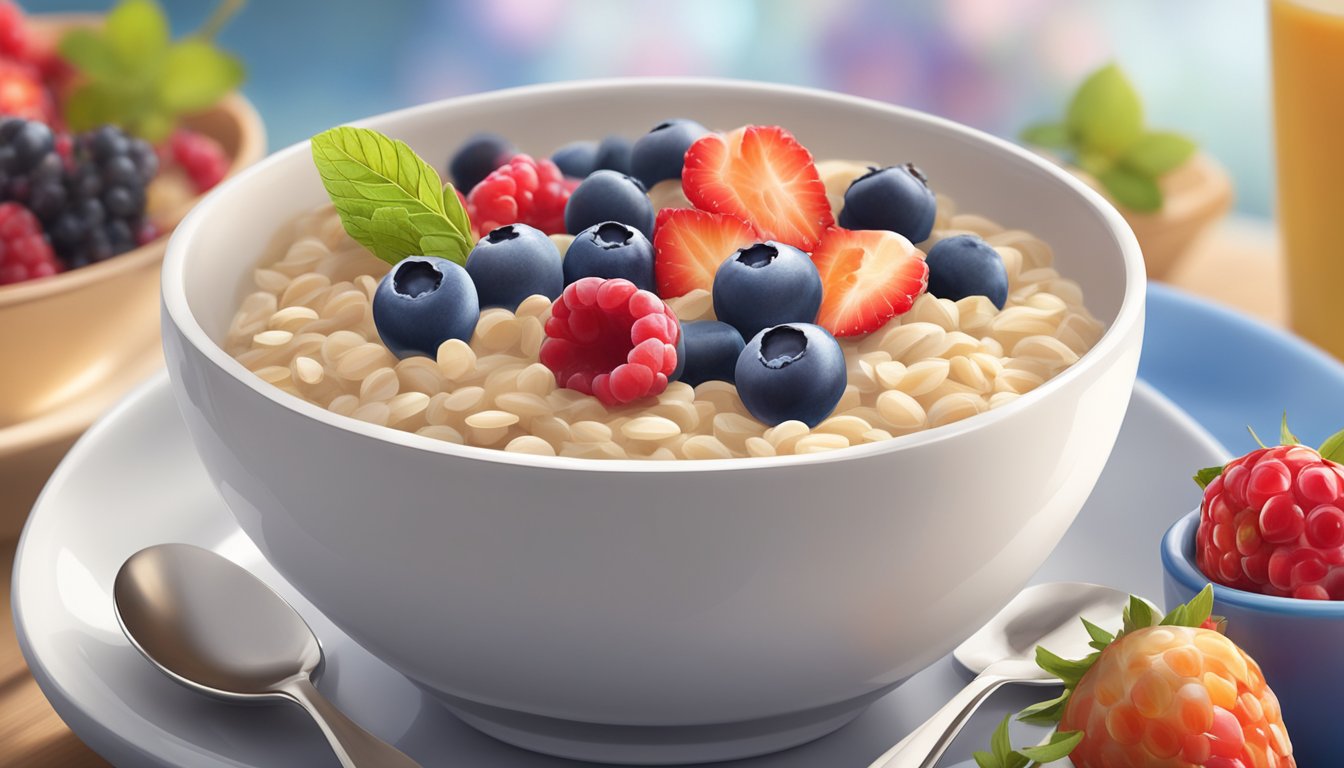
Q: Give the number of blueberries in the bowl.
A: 13